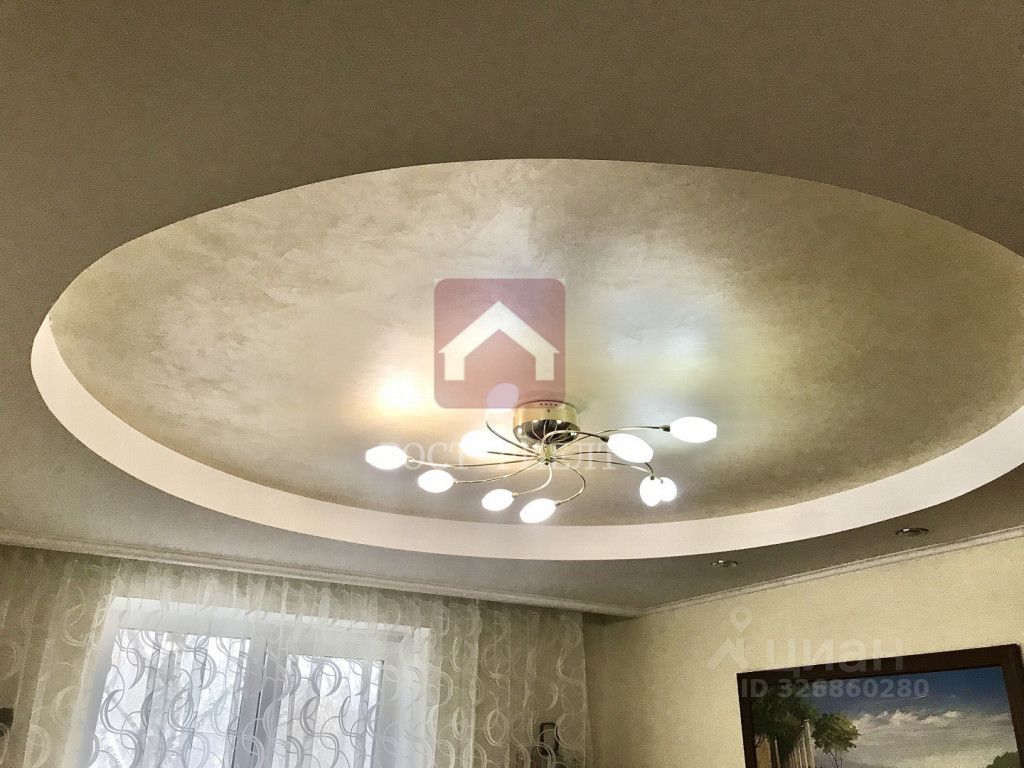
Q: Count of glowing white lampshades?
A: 10